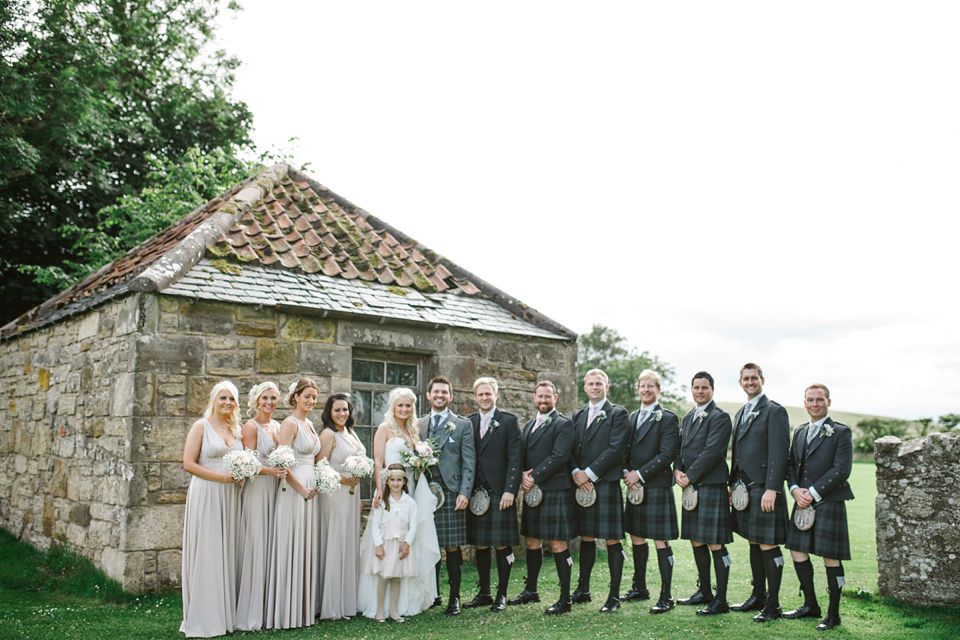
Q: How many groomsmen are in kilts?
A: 7